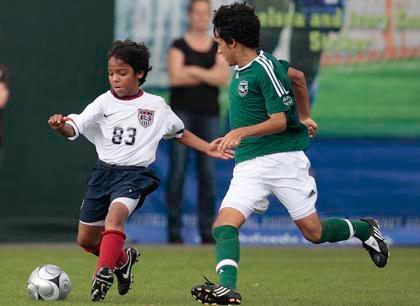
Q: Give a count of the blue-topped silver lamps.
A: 0